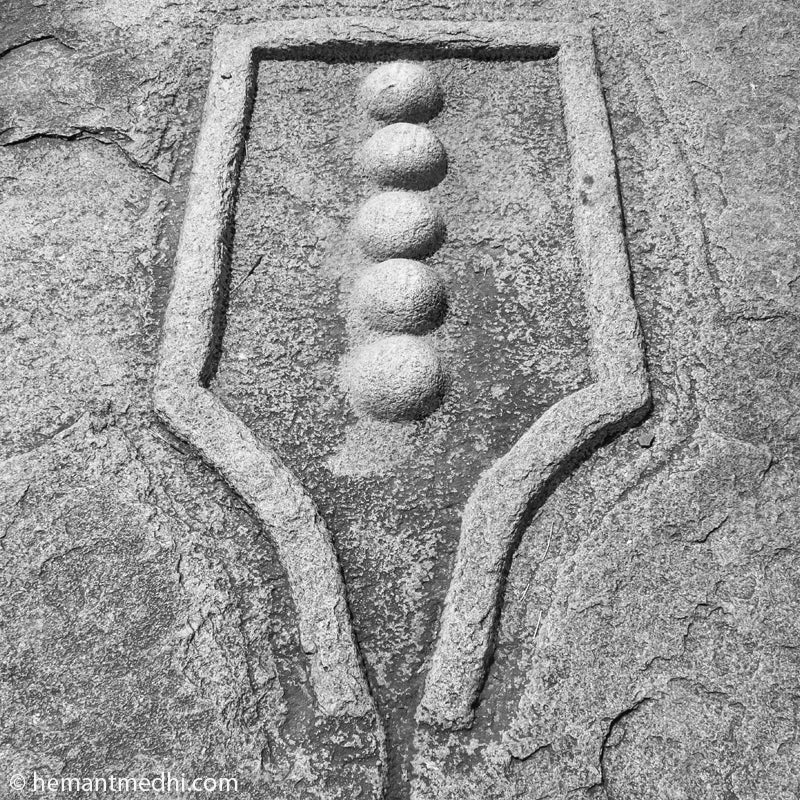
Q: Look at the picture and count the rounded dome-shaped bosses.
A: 5